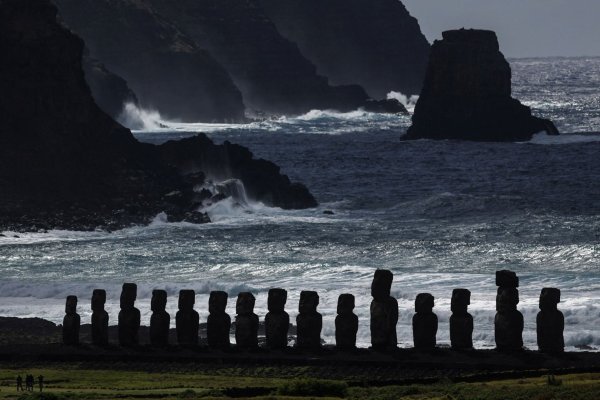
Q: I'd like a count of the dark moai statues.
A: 15